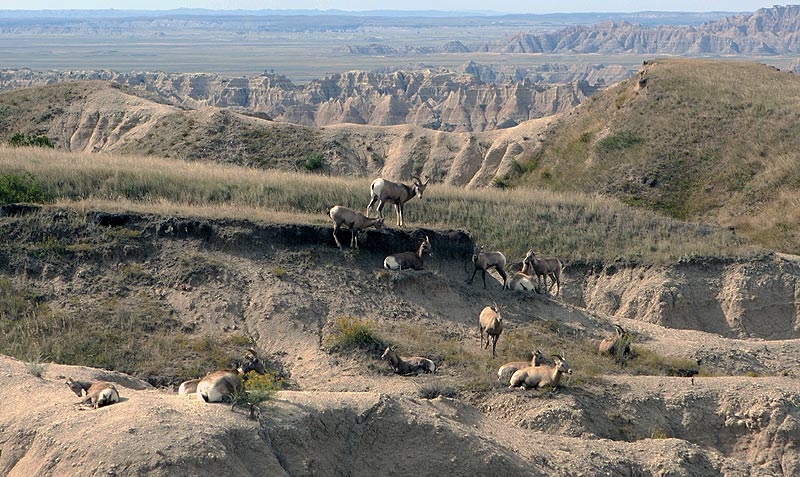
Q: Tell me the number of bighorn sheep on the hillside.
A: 14